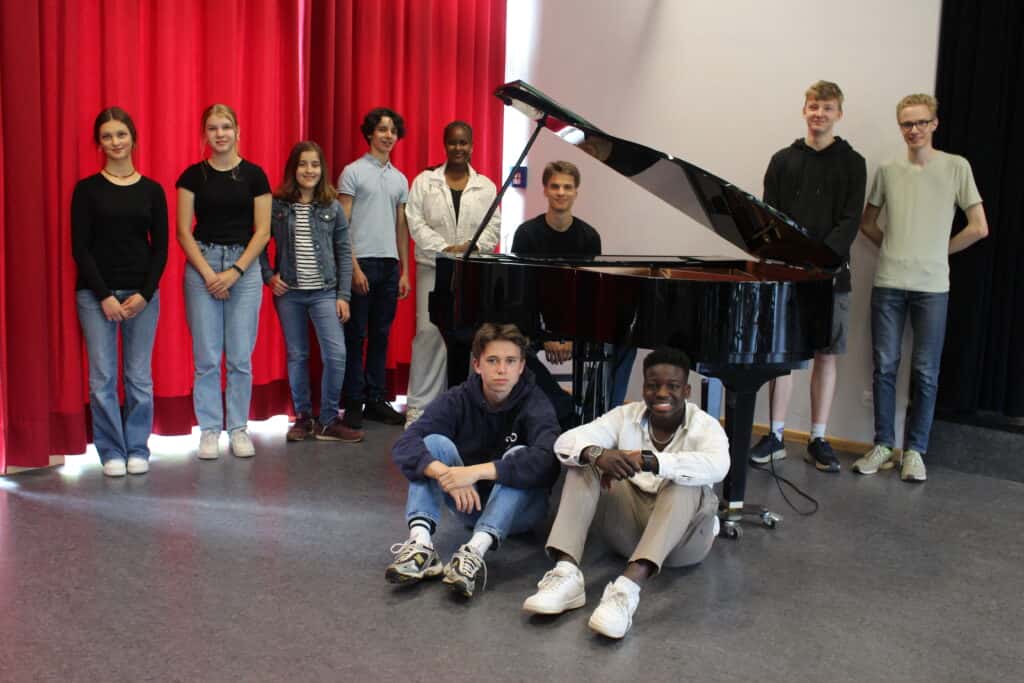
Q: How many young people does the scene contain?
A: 10